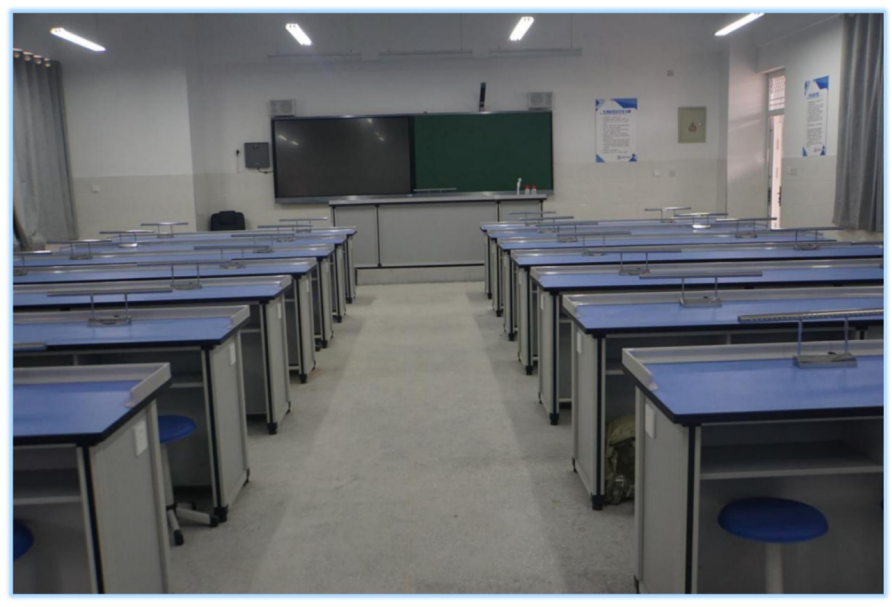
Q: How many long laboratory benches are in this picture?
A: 14